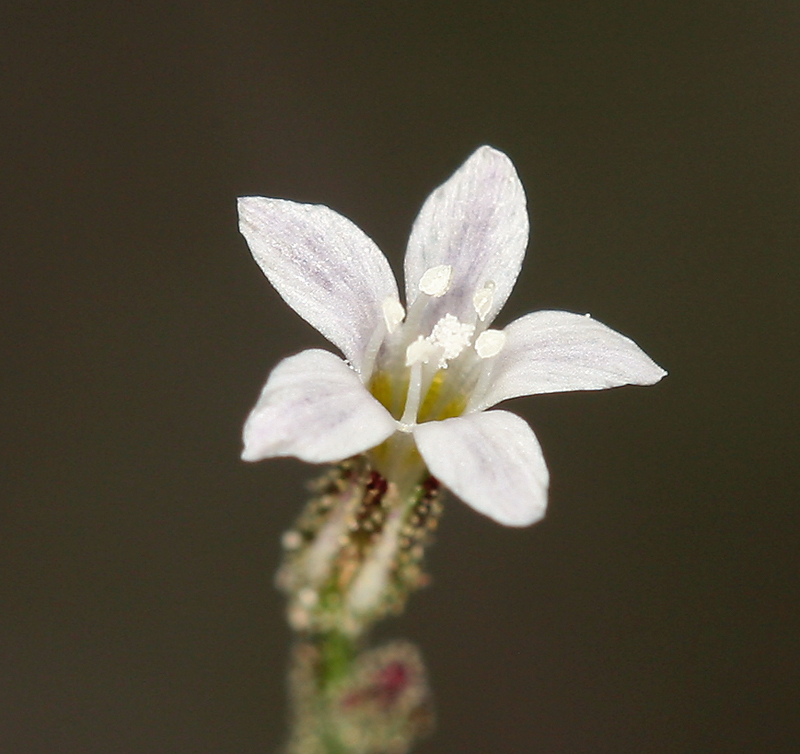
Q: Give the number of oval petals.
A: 5